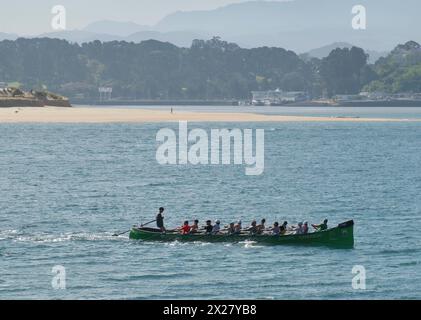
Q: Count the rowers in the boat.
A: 13